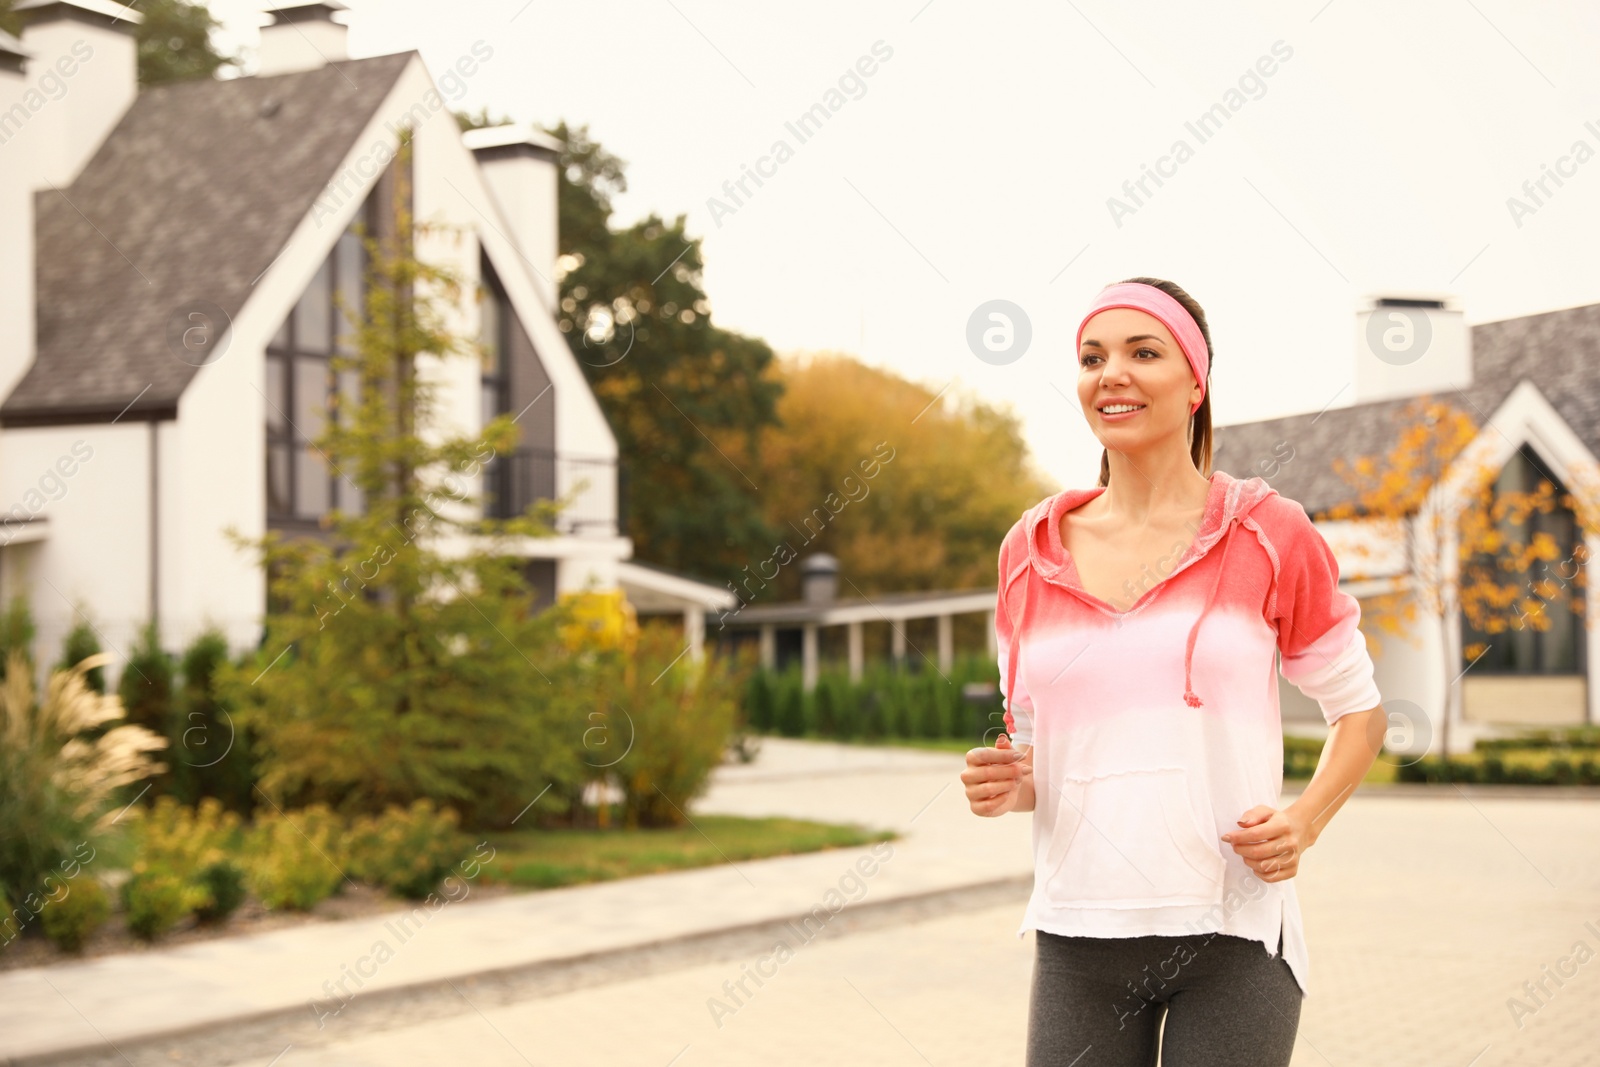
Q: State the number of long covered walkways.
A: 1